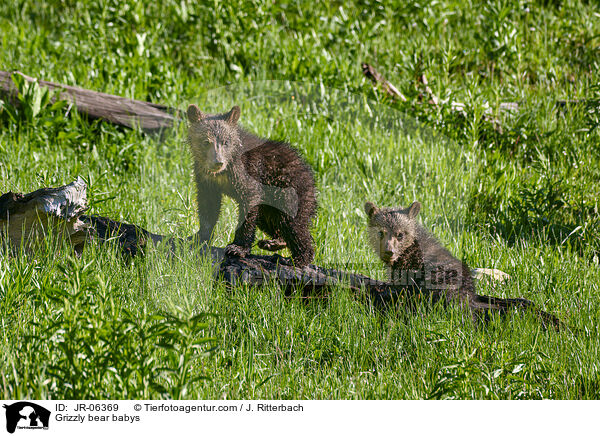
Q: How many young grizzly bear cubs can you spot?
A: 2